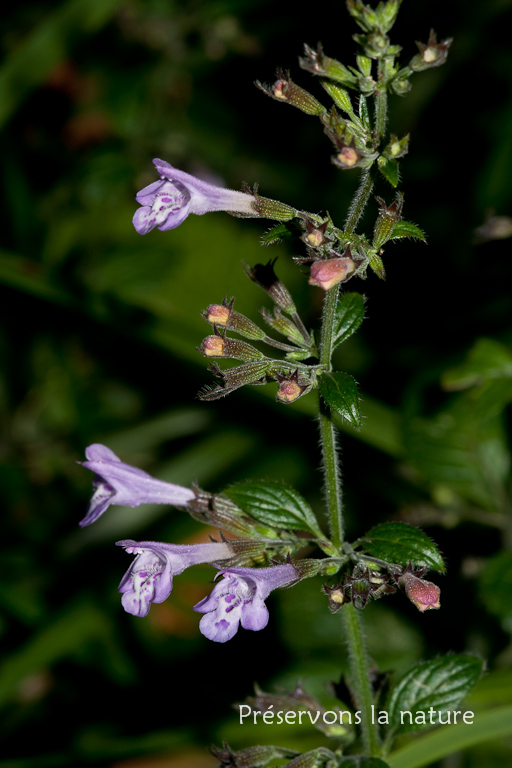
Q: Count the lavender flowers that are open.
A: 4